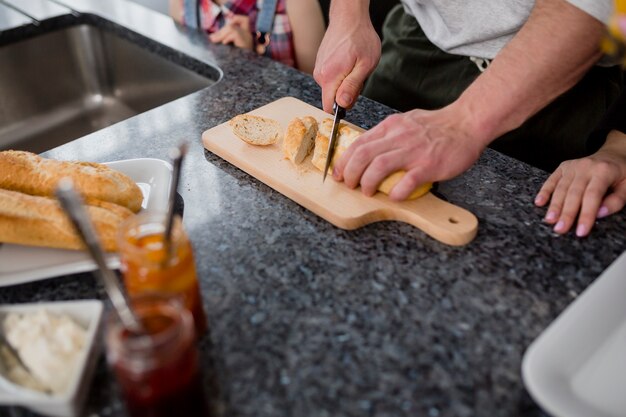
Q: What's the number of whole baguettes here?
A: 2